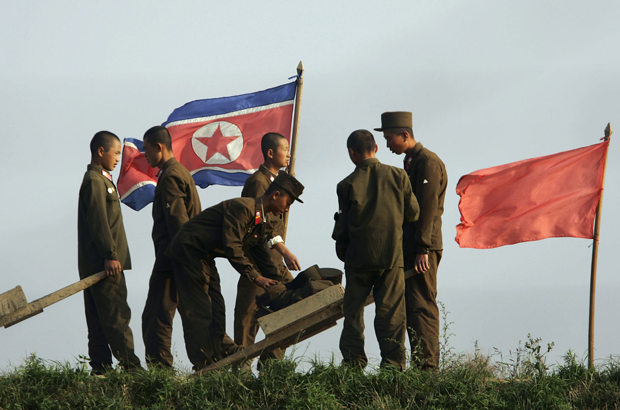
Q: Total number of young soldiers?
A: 6